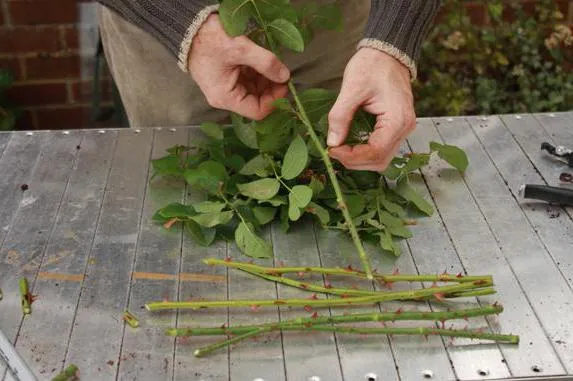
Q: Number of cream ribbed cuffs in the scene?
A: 2